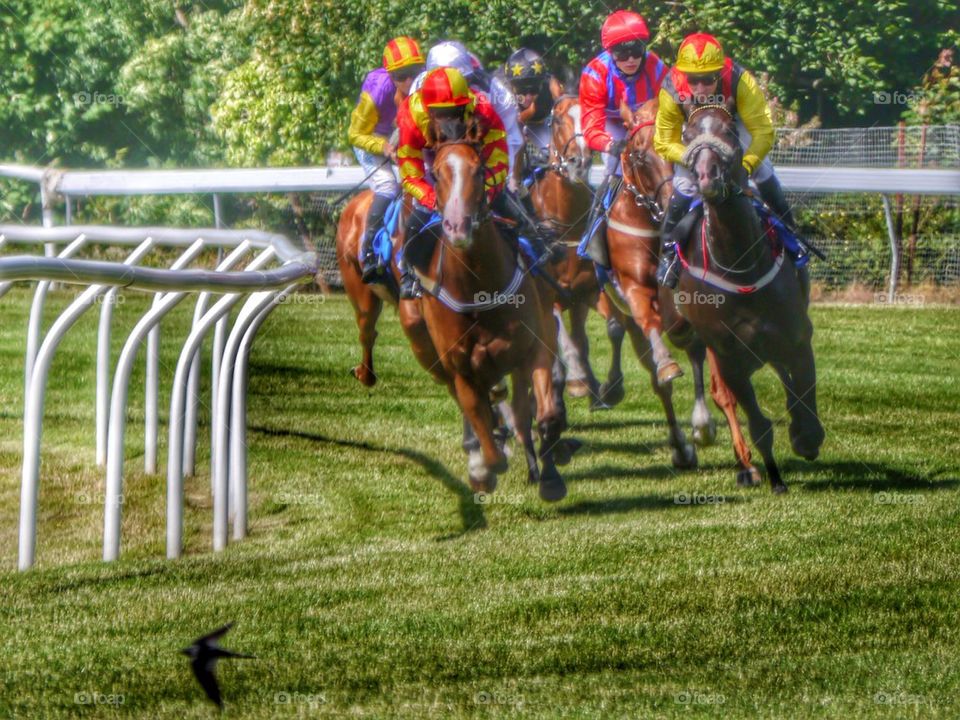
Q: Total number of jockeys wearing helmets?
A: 6